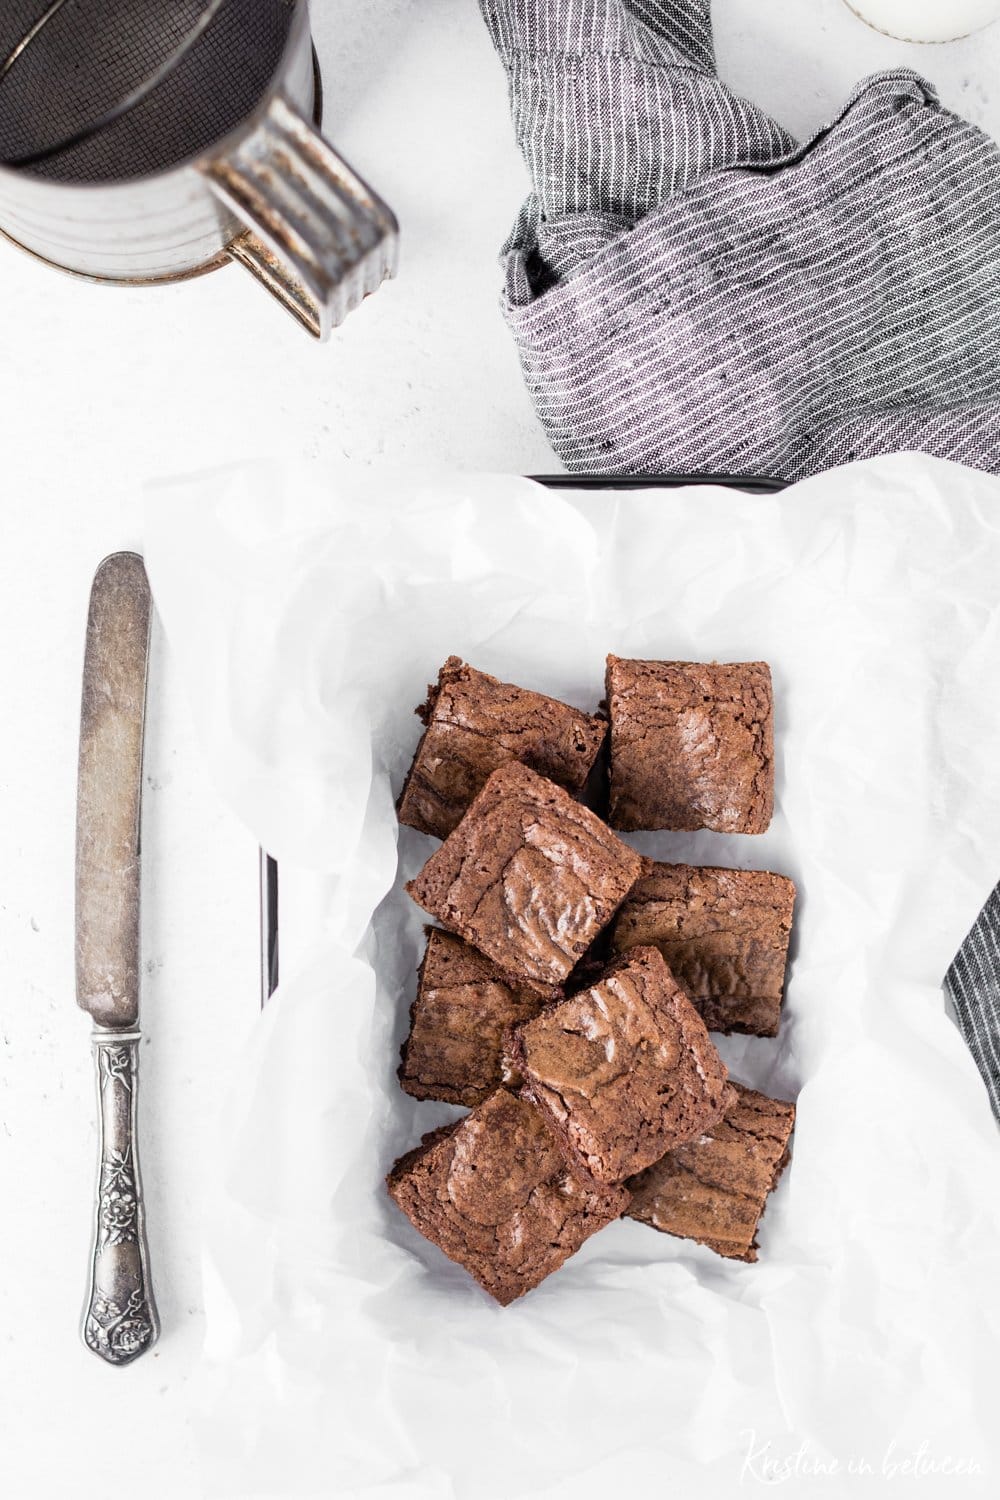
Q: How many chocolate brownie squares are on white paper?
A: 8